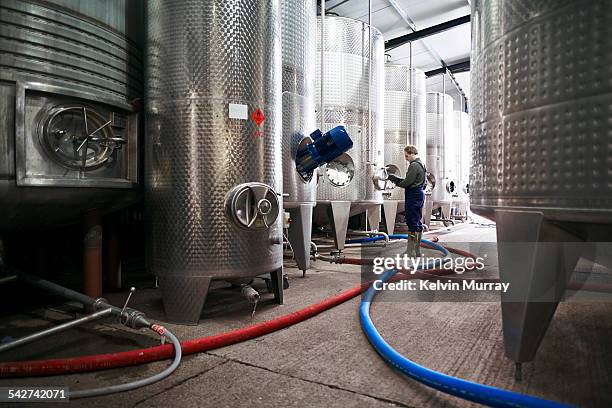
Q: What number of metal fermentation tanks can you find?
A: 8